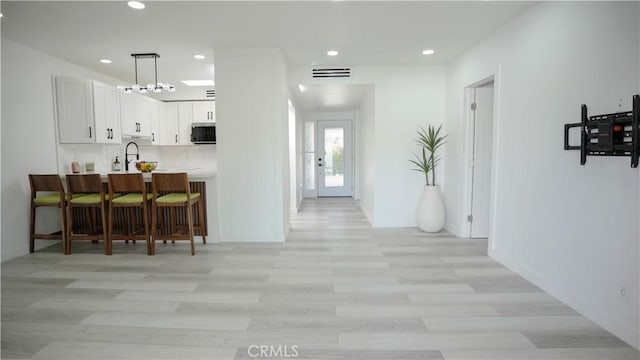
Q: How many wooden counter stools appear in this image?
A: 4